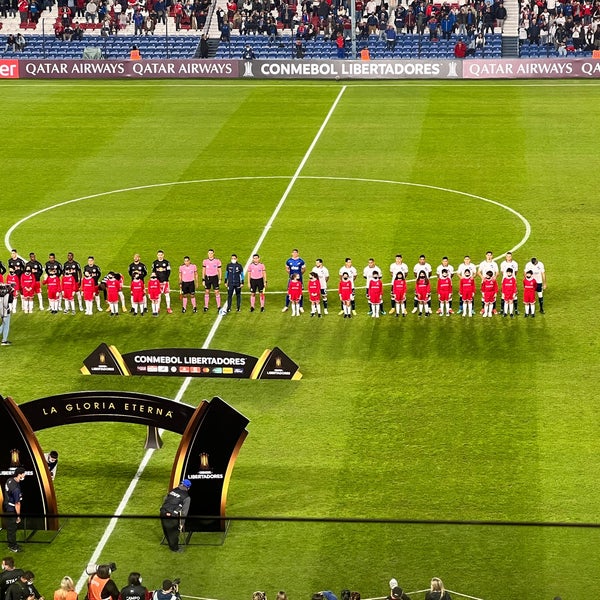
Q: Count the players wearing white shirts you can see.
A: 10